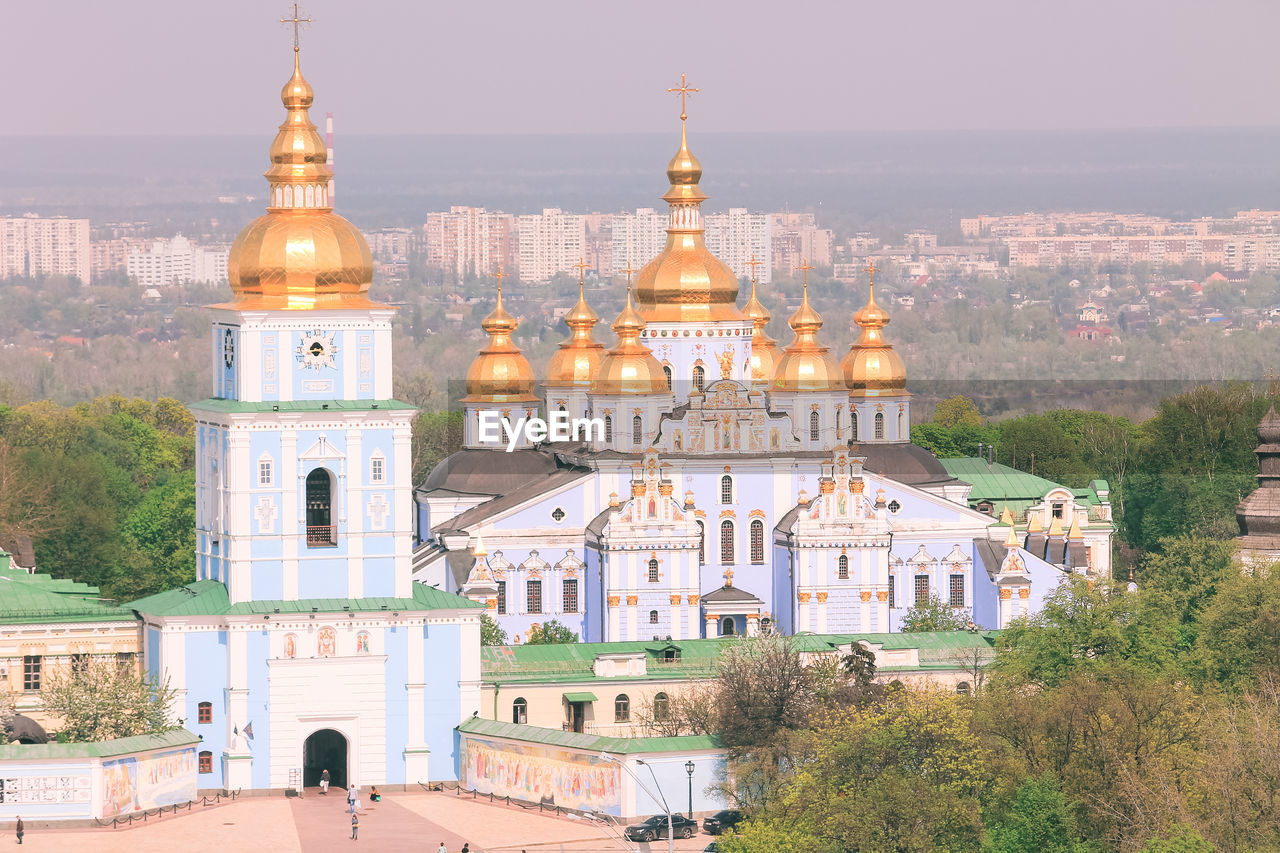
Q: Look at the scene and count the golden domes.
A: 8